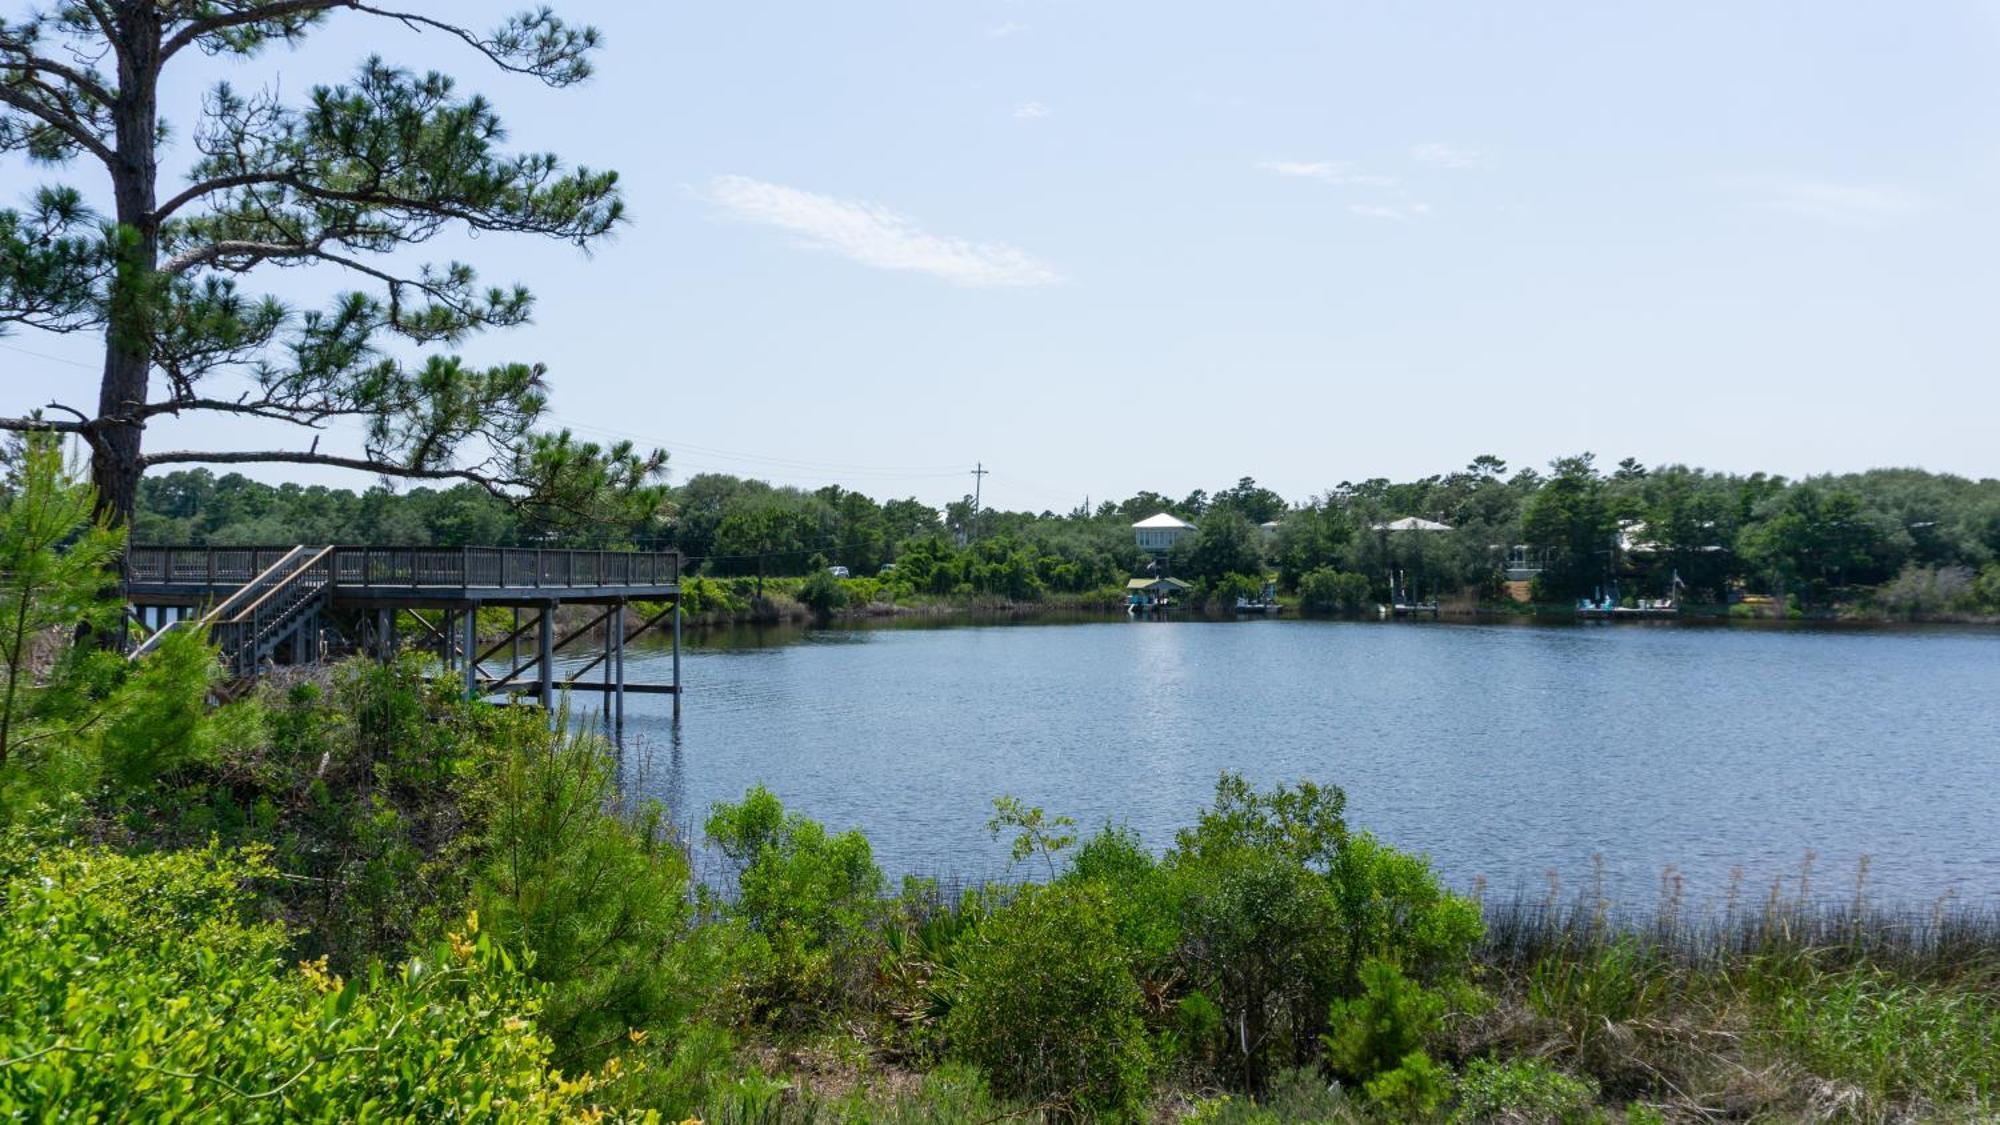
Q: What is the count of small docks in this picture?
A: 4